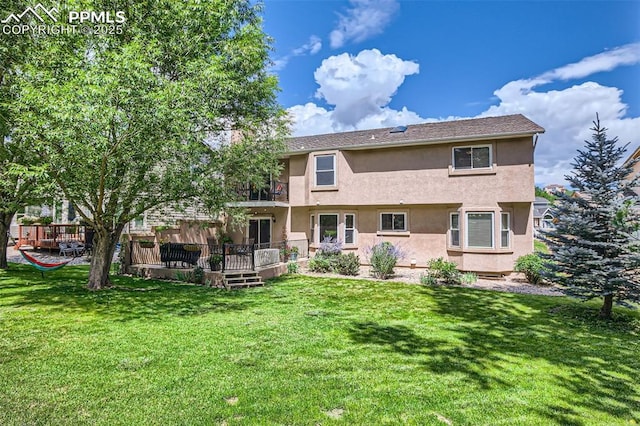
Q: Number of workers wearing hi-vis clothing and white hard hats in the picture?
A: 0